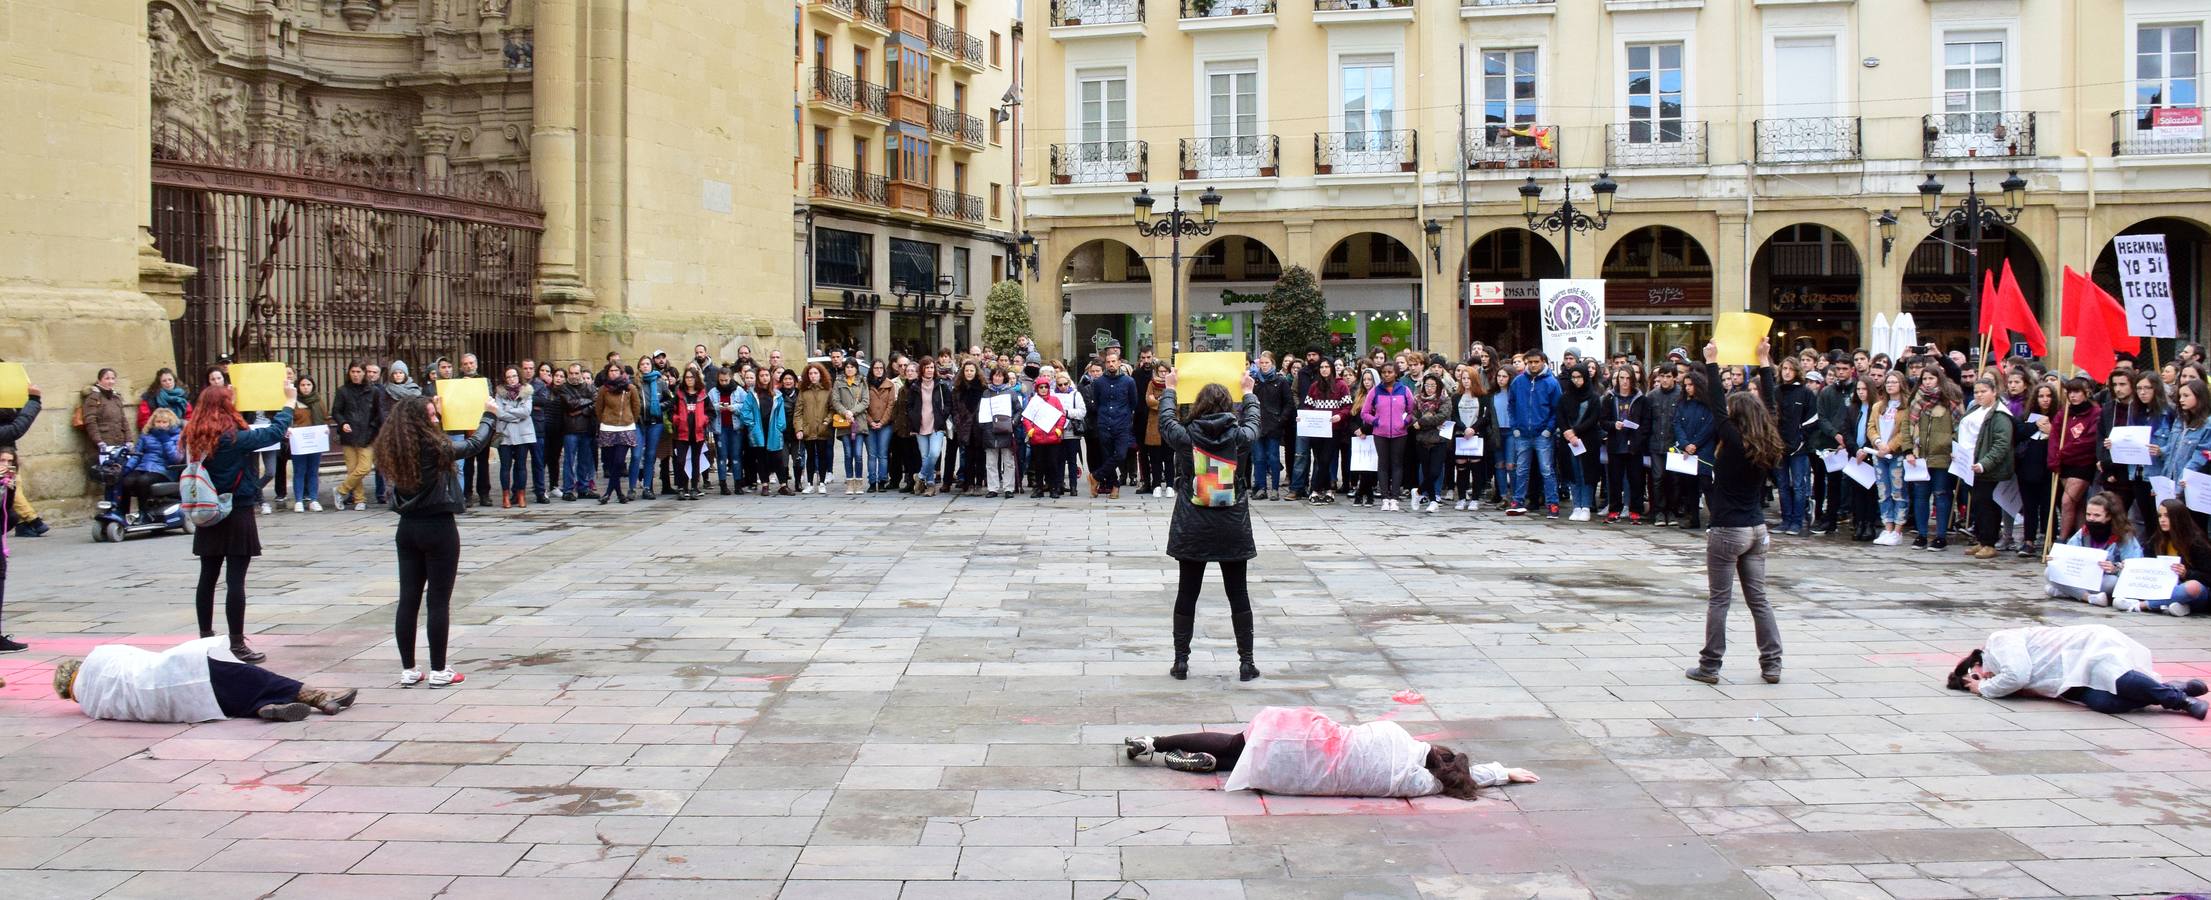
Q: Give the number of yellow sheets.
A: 5